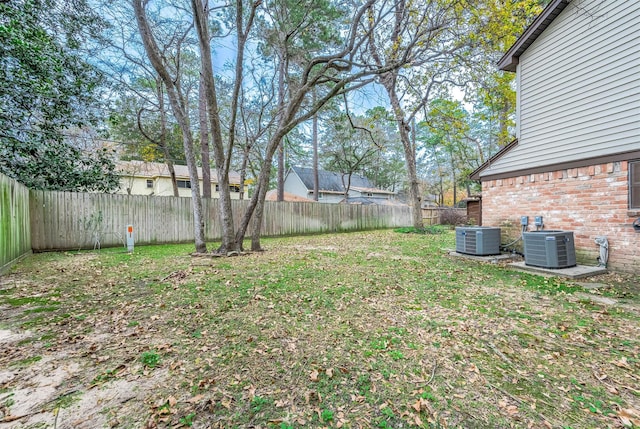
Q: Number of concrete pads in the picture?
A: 2